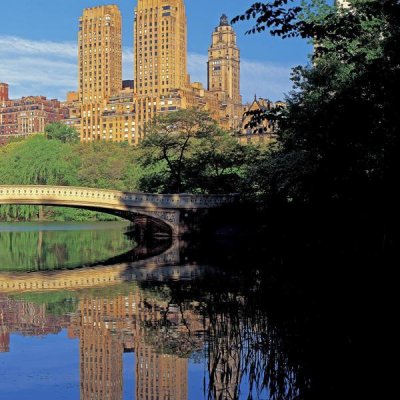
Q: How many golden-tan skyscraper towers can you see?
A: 3